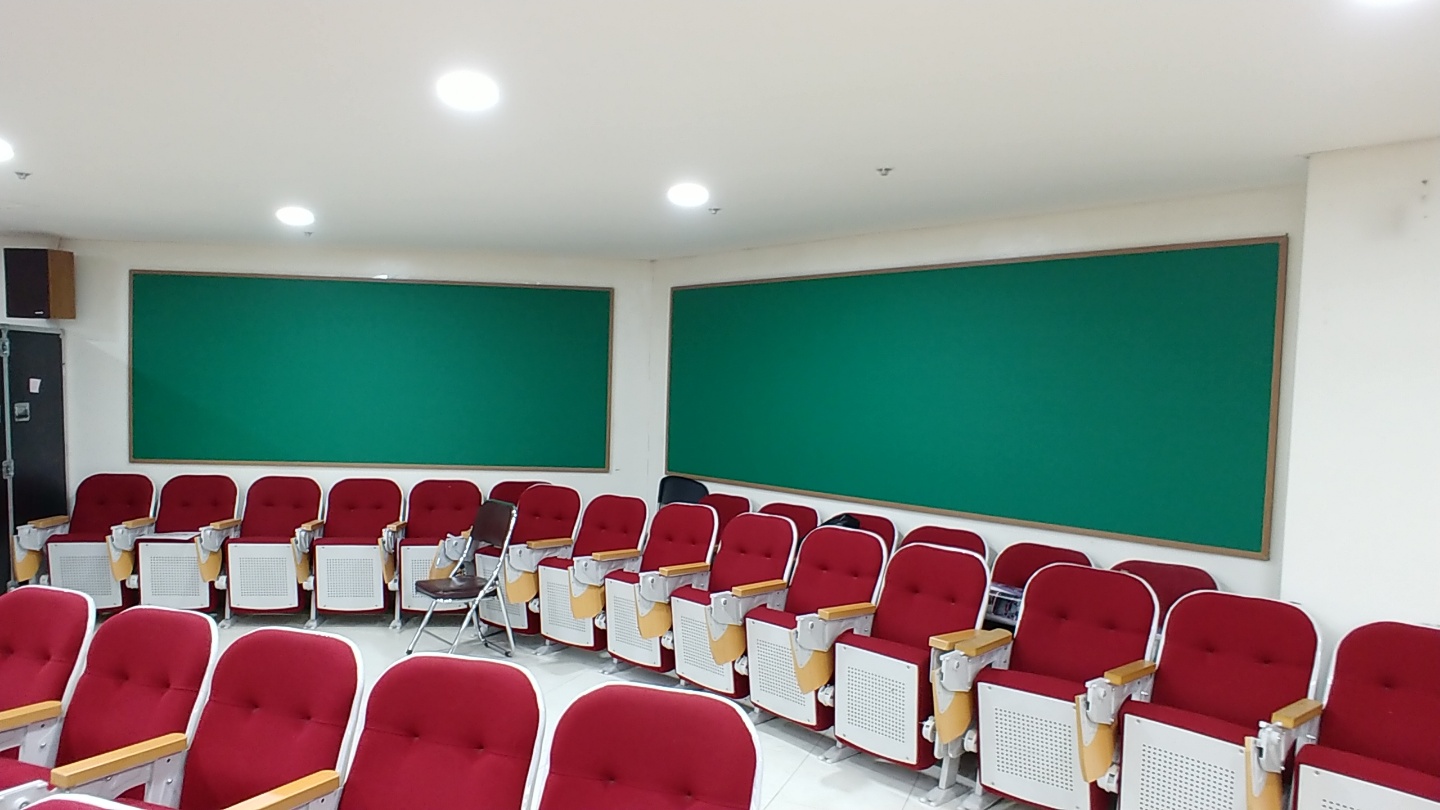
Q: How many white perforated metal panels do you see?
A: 14